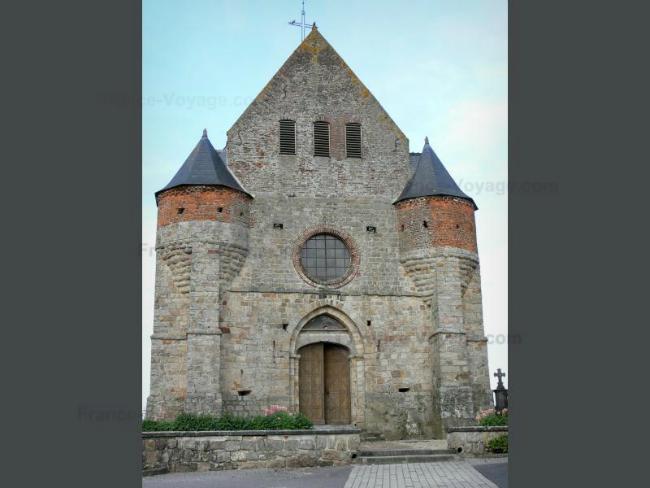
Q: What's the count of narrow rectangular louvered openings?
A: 3